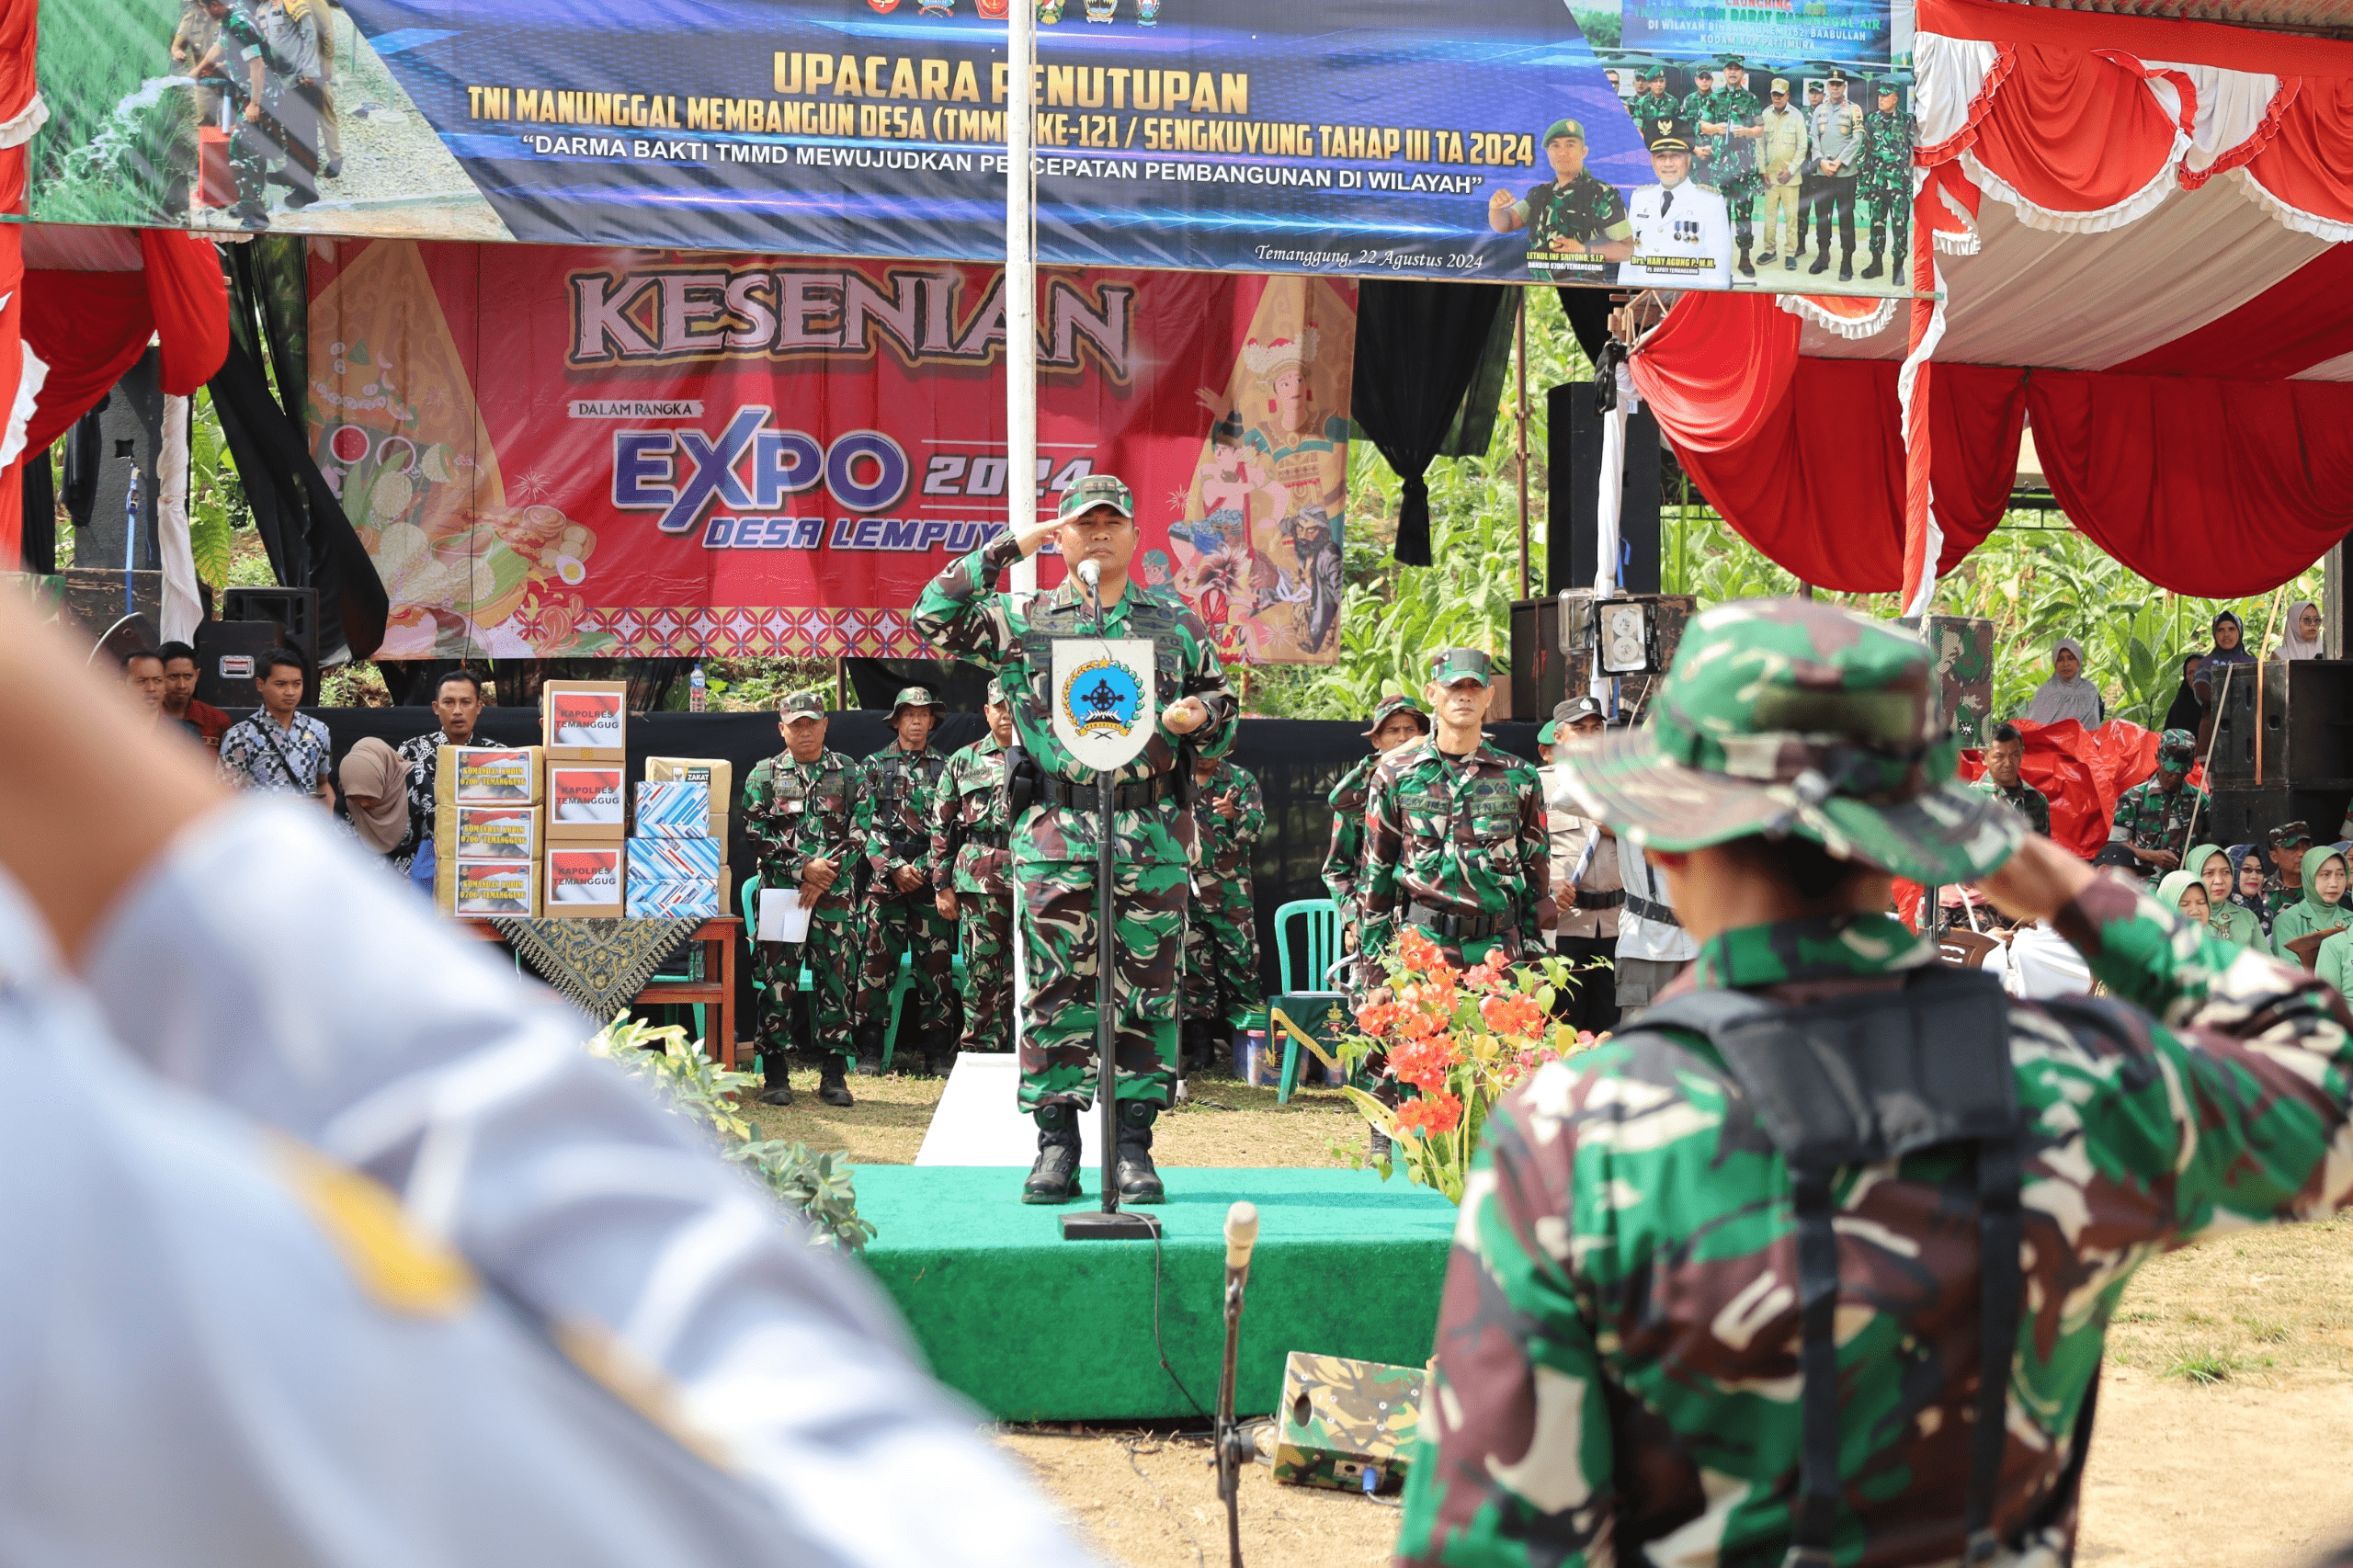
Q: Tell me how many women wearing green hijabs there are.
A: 3